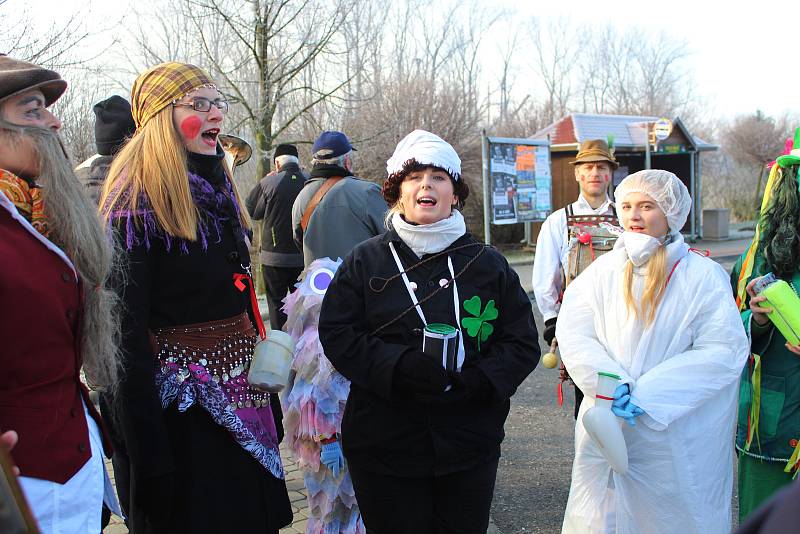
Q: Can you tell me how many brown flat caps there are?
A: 1